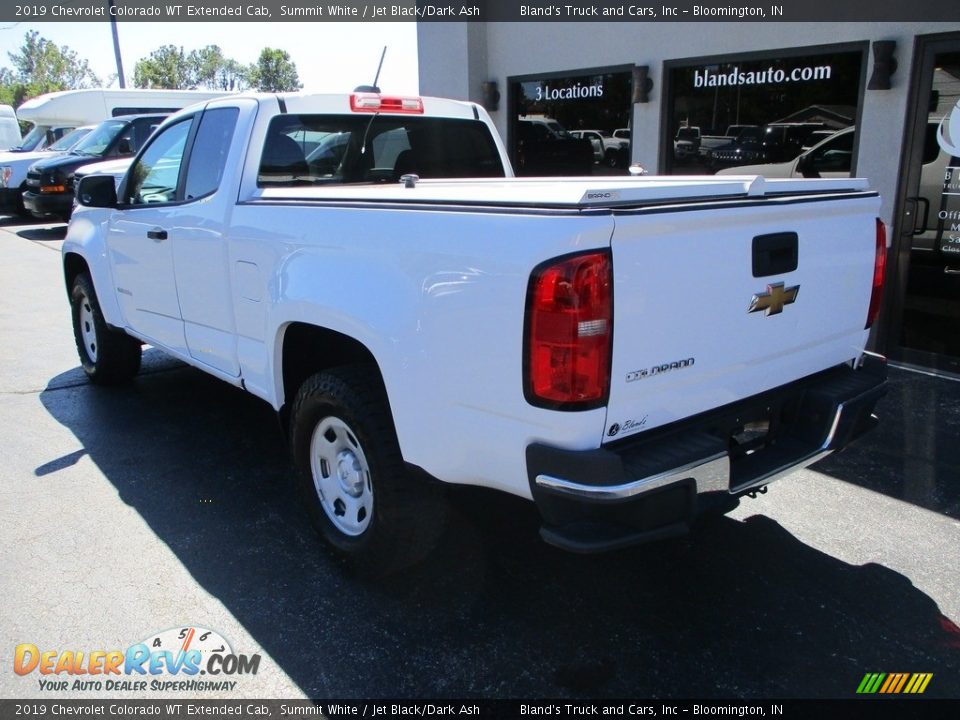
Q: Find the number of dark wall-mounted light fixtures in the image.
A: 3